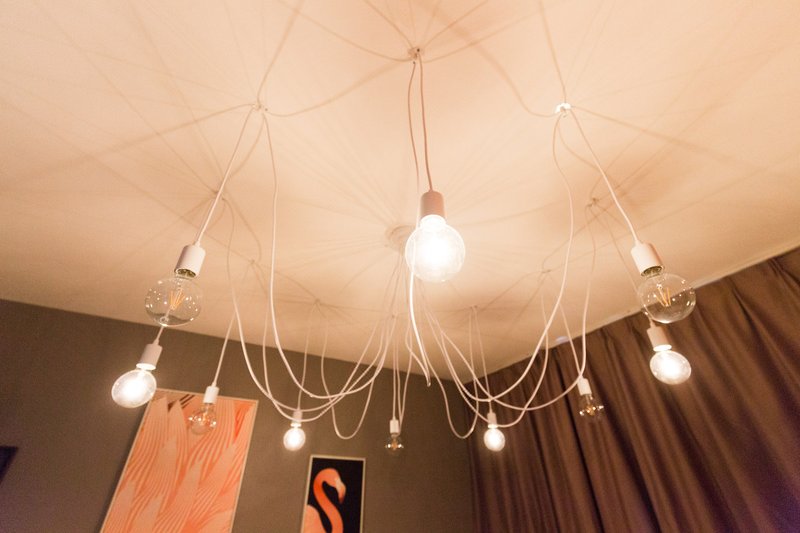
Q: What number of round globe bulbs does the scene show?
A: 10